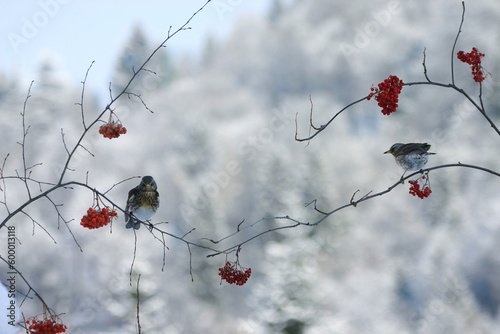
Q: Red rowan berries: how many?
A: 7